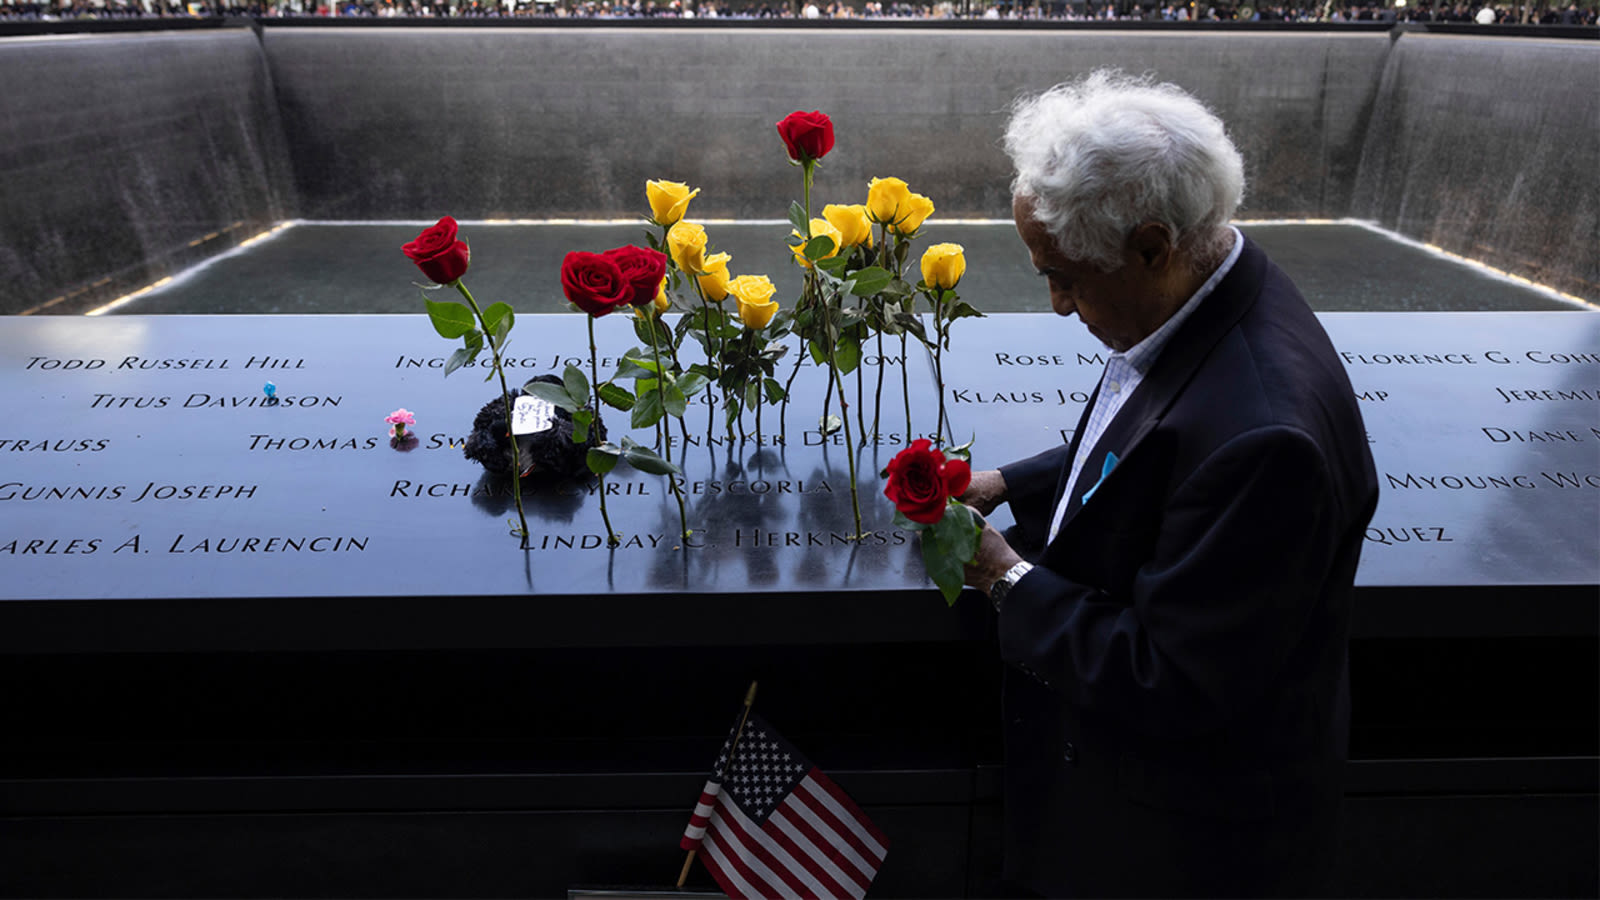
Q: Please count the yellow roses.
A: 10